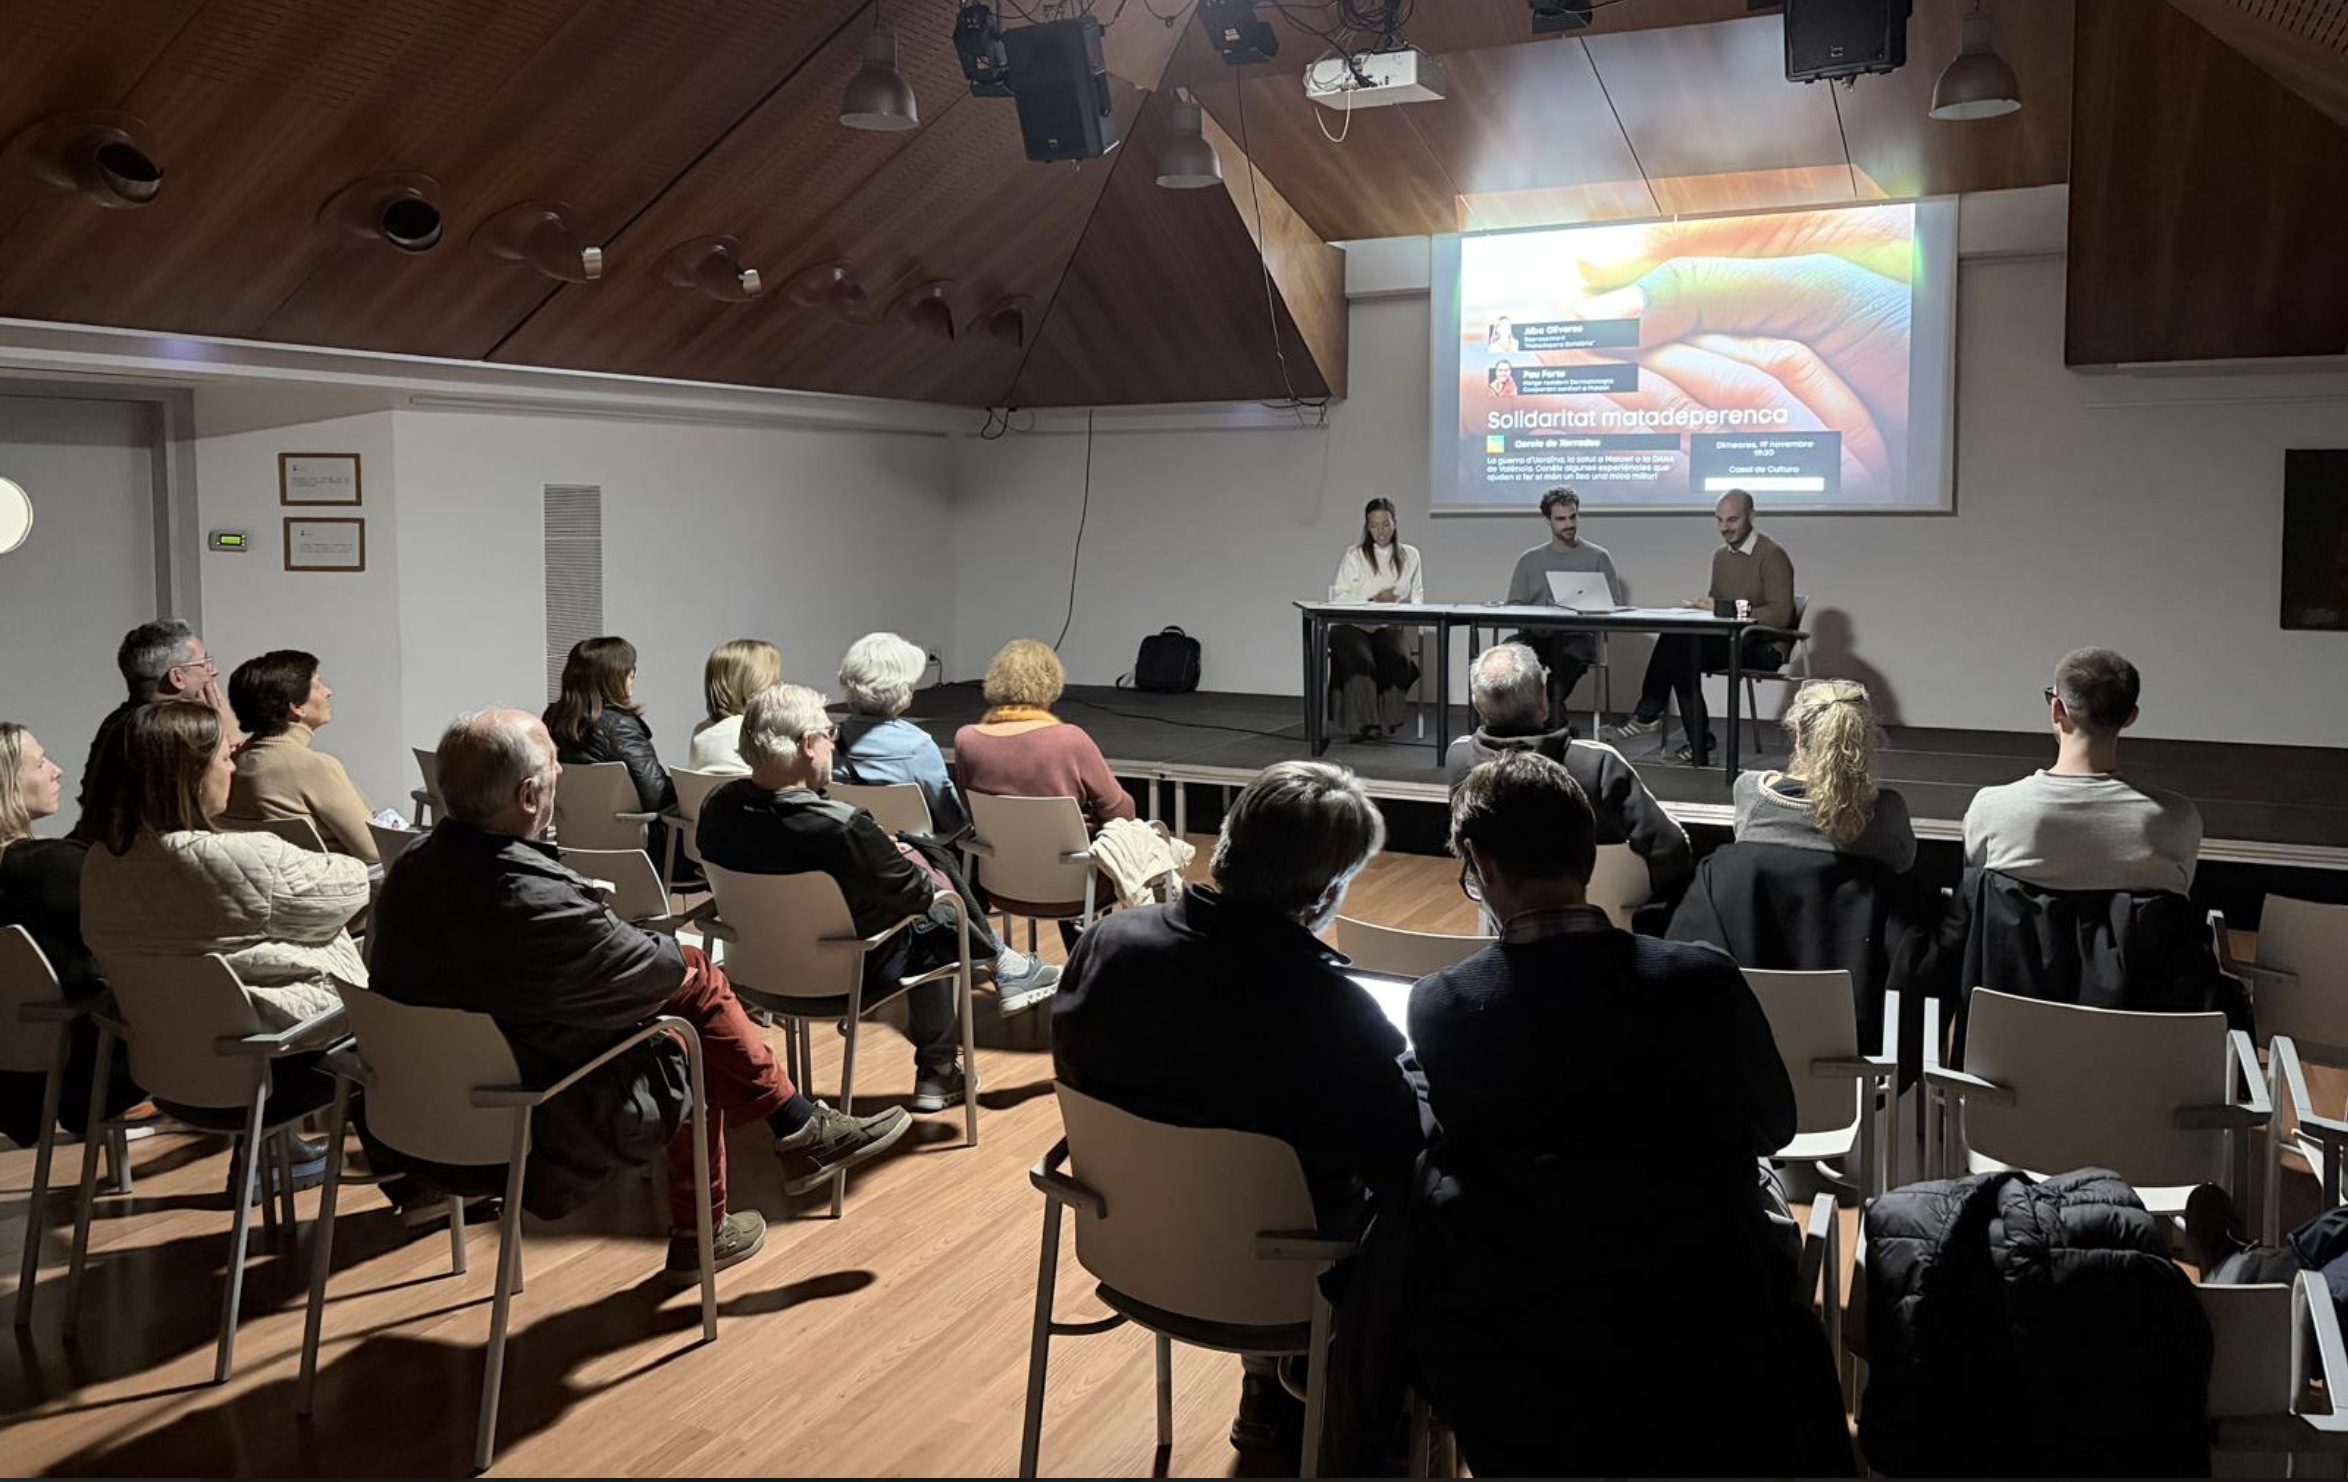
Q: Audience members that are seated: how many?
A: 15